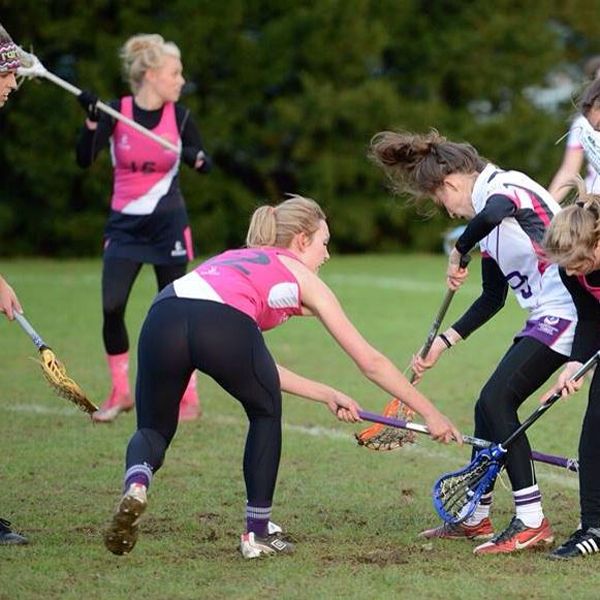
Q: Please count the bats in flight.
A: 0